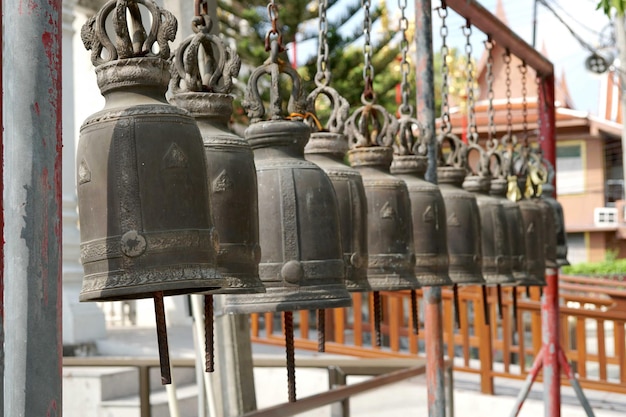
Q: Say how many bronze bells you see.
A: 12